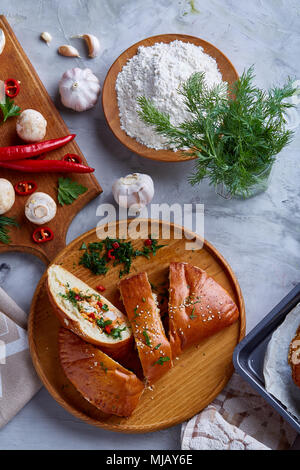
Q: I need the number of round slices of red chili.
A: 4